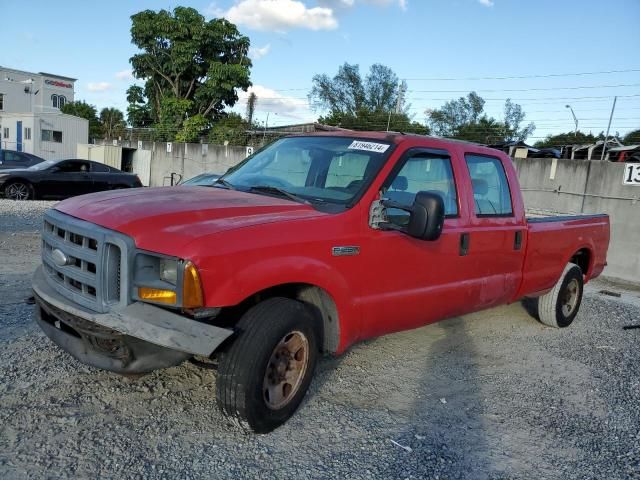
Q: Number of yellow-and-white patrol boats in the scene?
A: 0